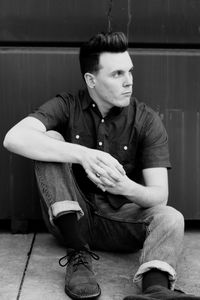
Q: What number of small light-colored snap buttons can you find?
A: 5